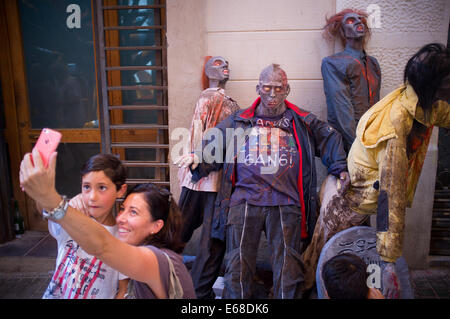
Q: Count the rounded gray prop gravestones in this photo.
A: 1